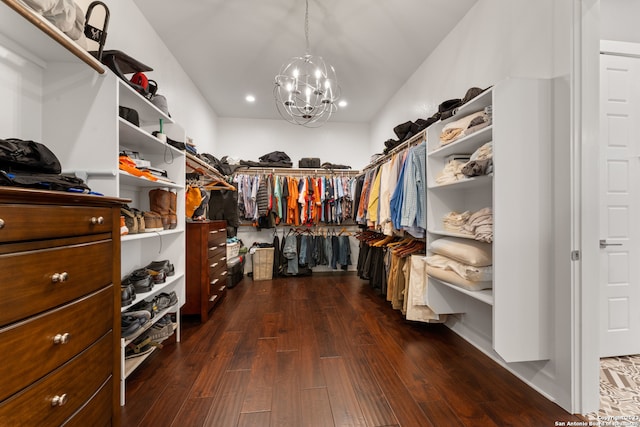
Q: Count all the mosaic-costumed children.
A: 0